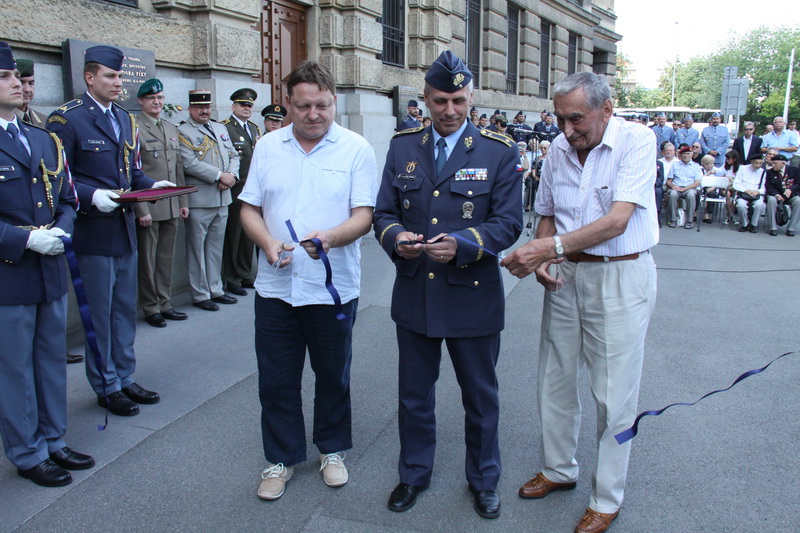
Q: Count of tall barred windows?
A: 5